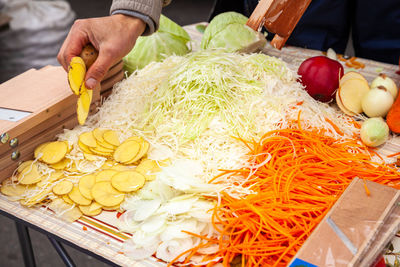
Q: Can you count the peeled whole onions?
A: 3